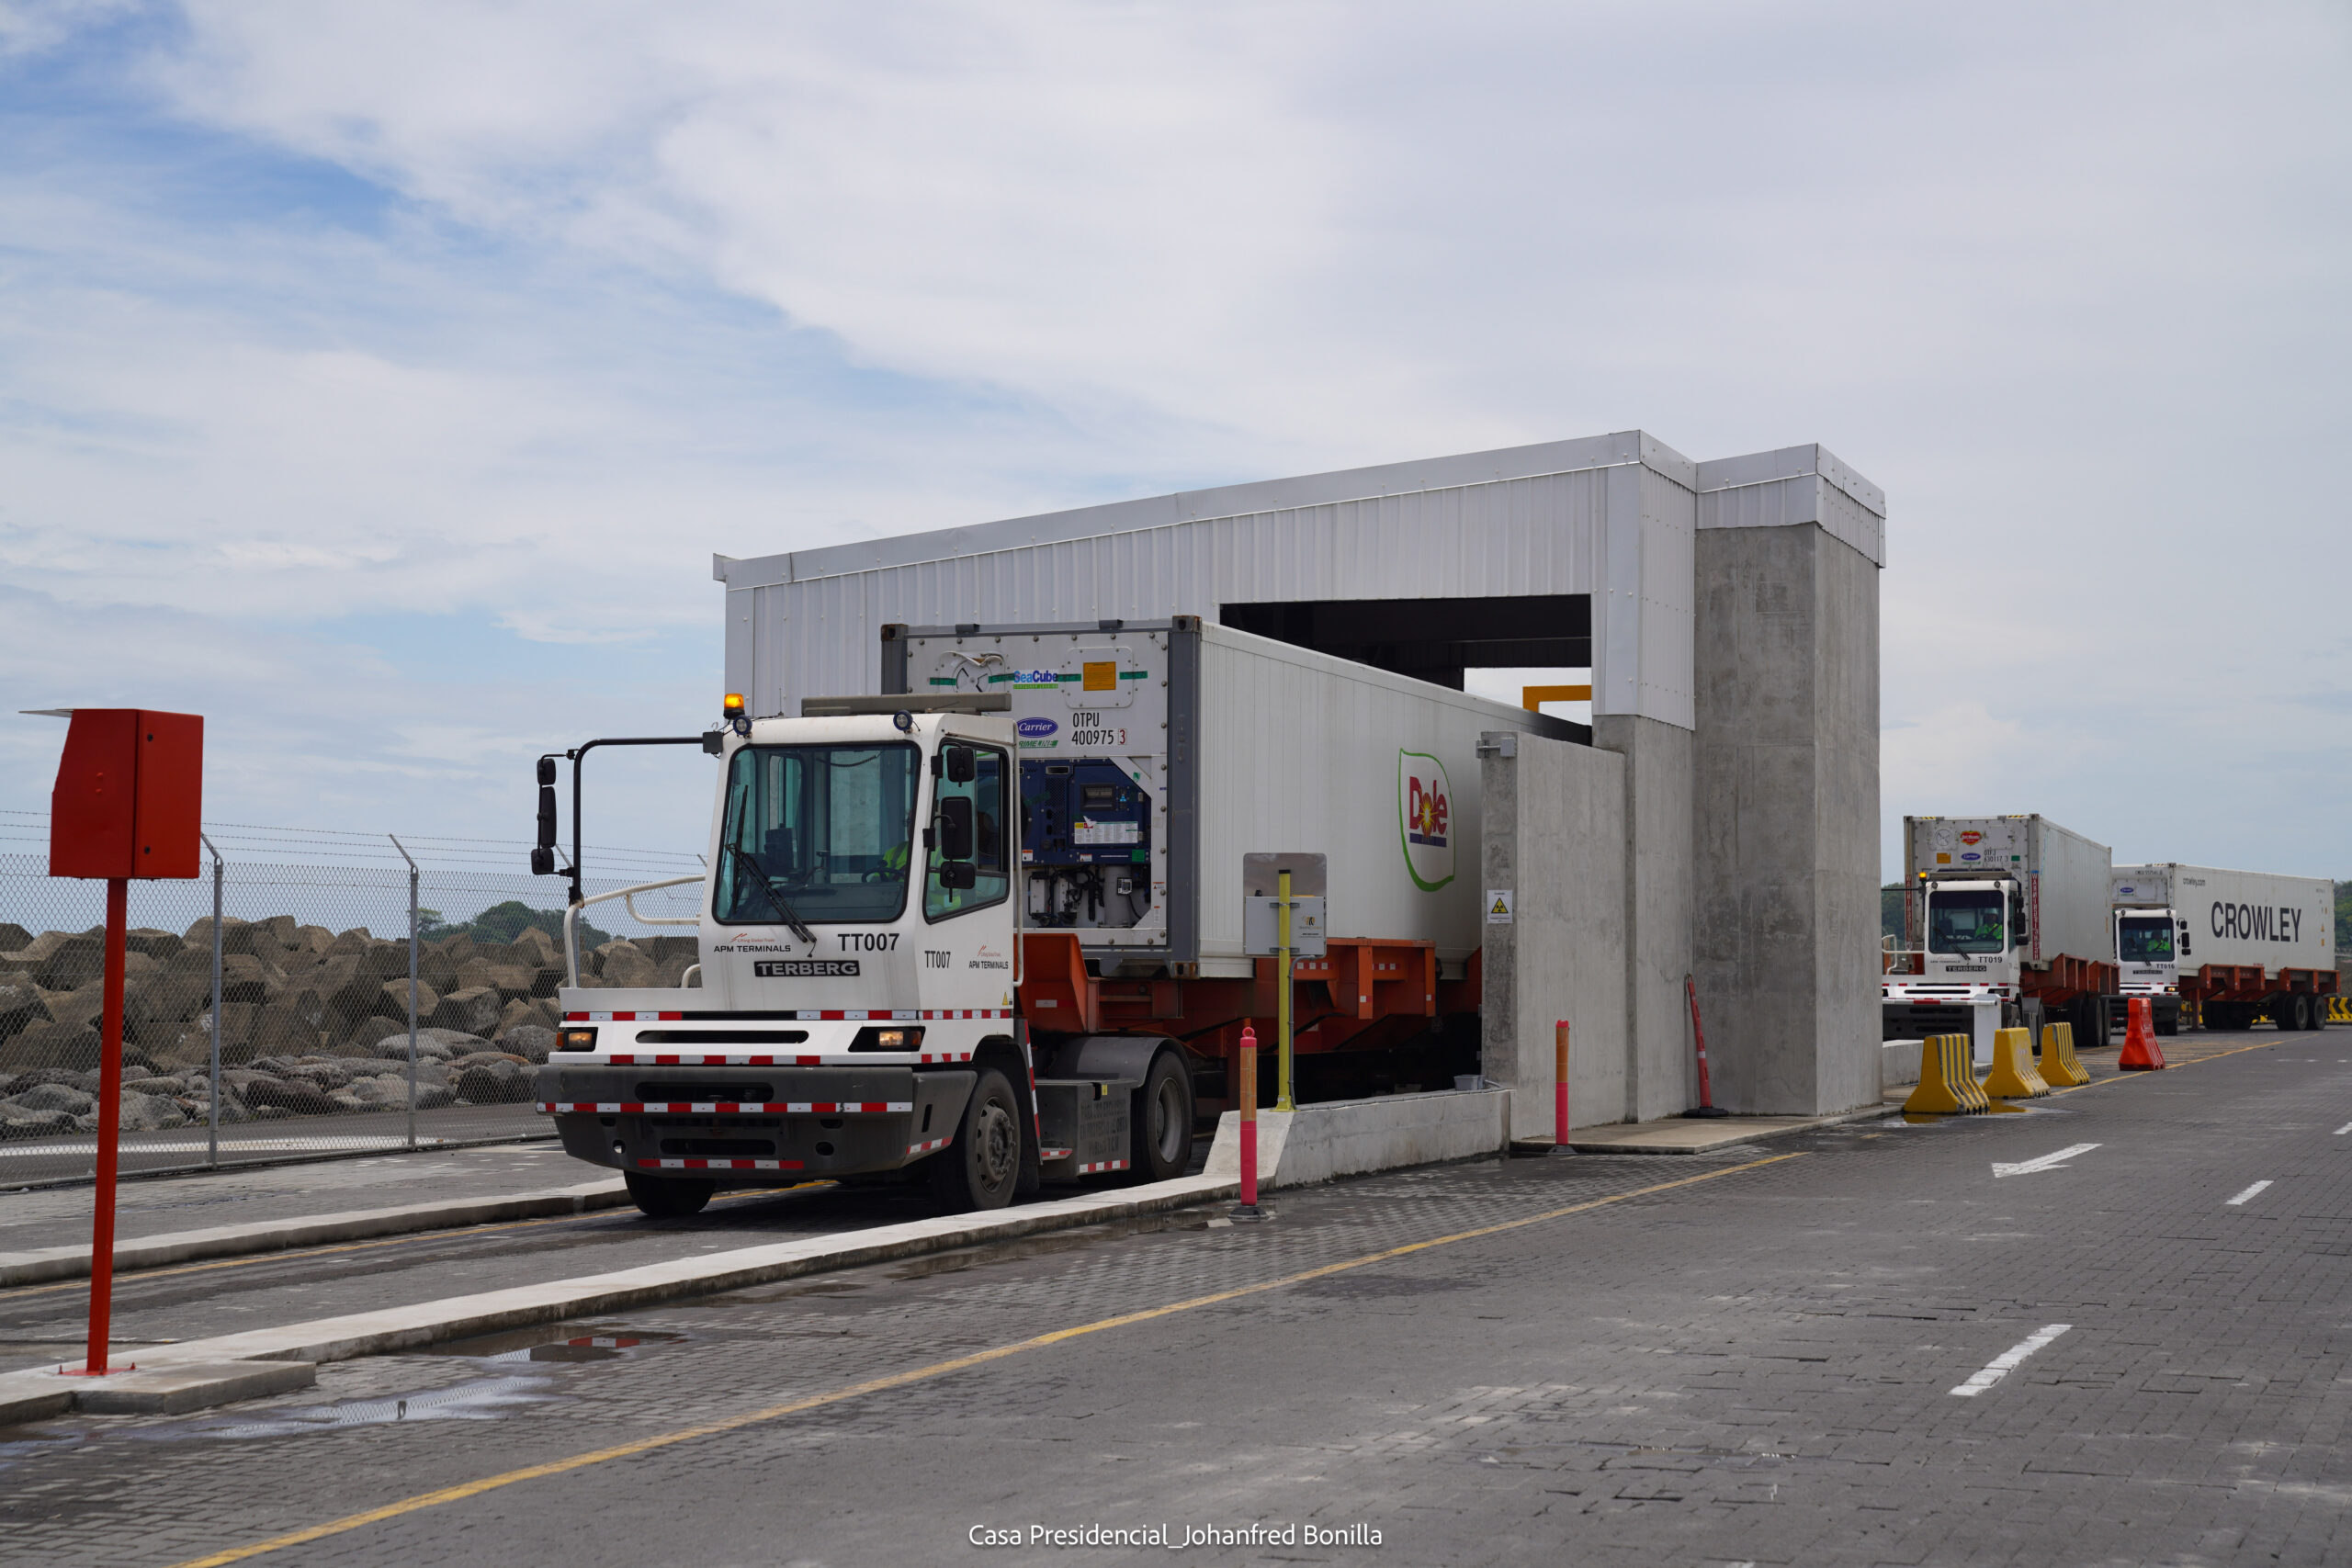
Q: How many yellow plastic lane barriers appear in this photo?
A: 3